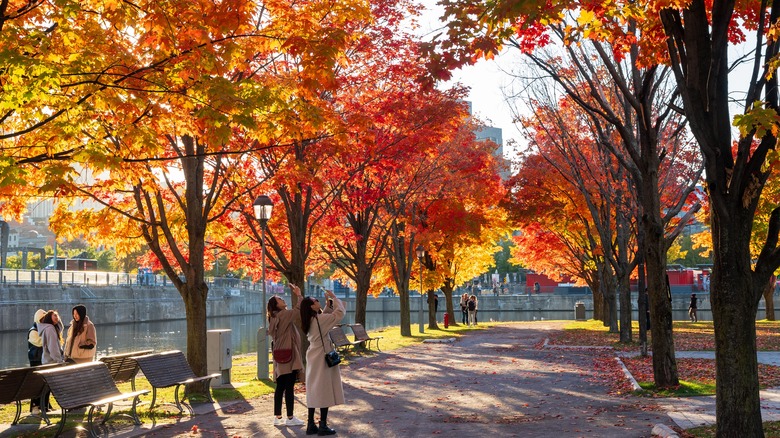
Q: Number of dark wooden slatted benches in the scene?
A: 6